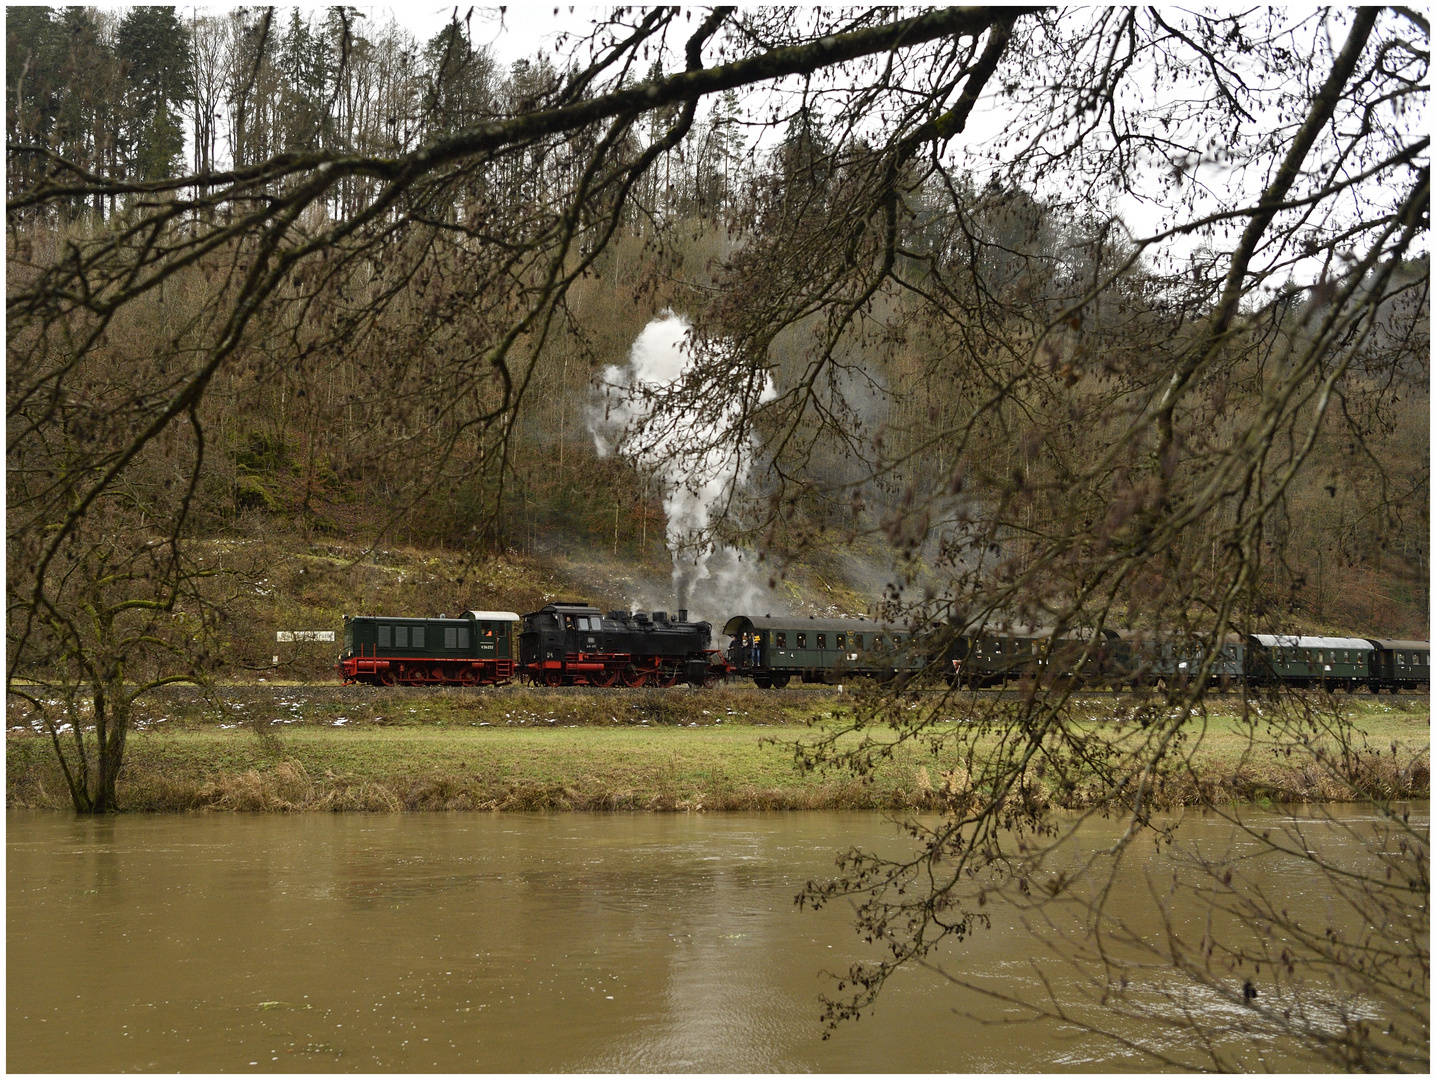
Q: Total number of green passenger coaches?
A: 5